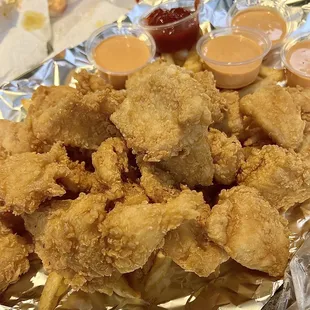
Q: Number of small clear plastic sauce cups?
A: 5